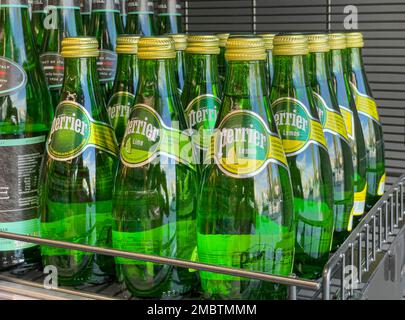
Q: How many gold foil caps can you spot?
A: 12